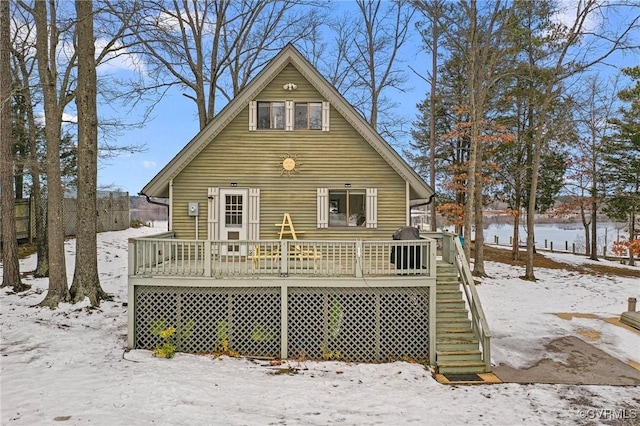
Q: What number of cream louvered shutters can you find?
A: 7